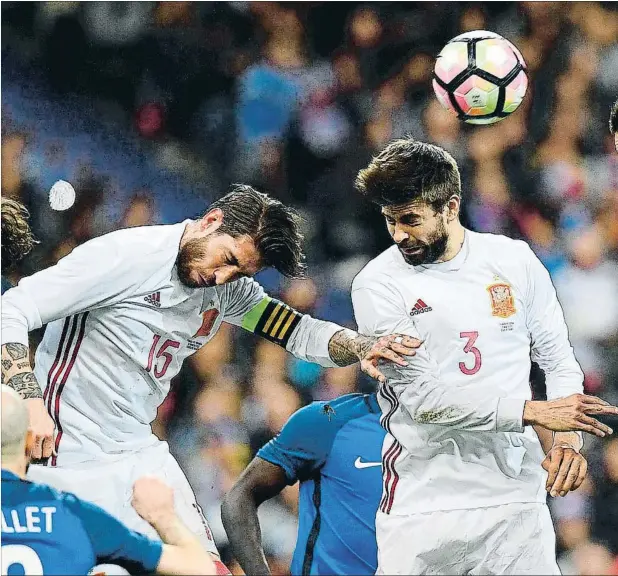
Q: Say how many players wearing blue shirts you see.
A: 2